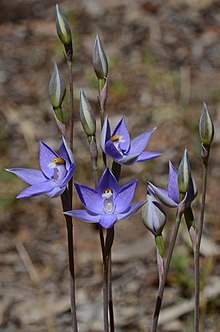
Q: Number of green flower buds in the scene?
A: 7